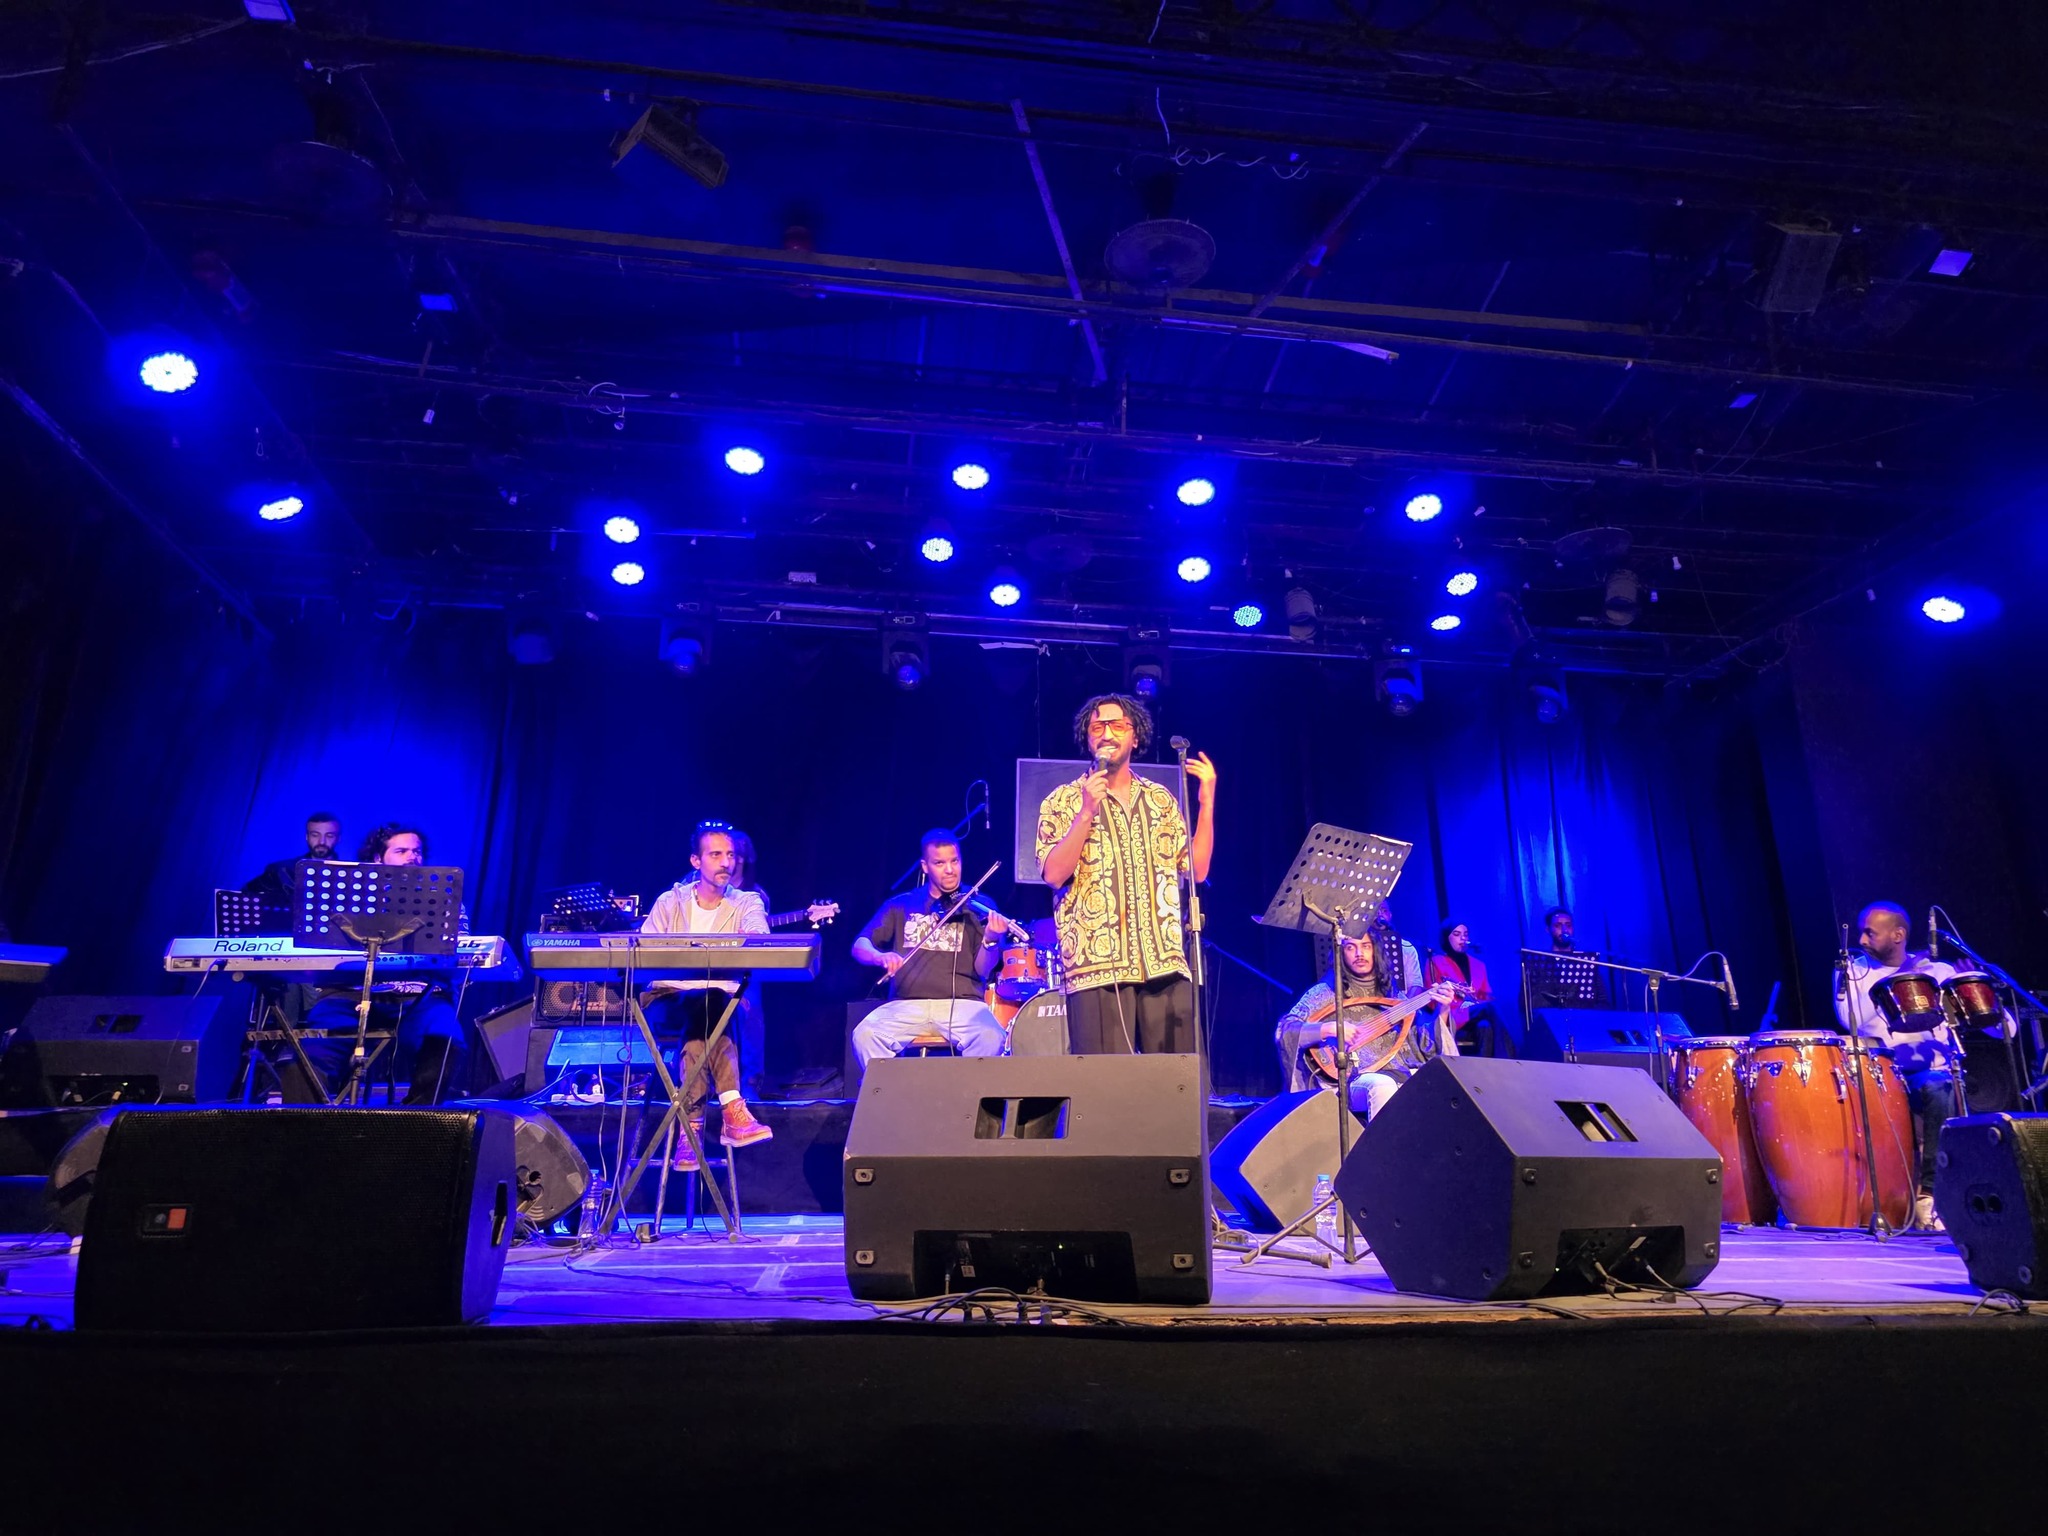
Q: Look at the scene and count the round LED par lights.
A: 15